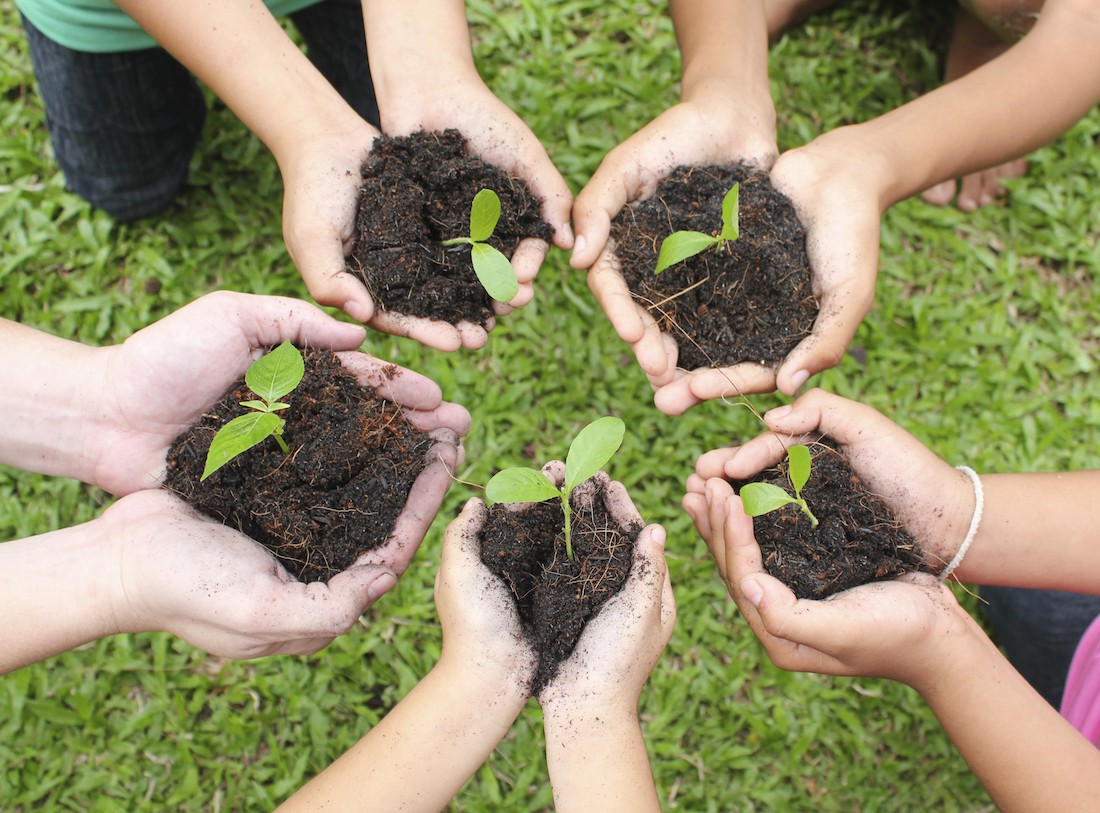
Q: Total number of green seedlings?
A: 5